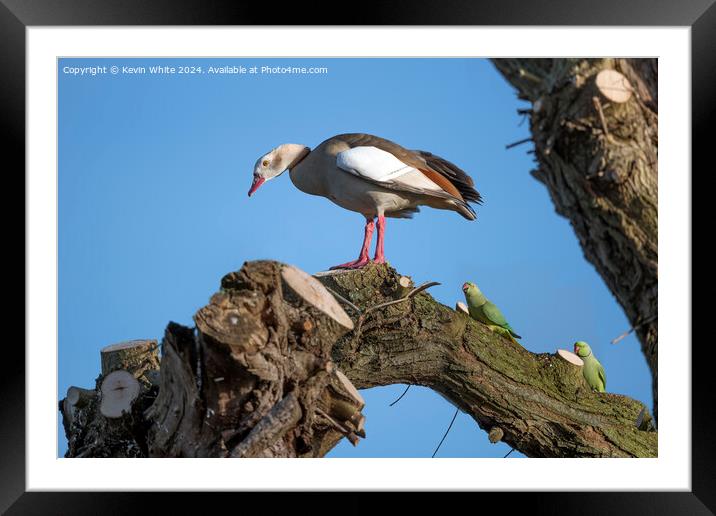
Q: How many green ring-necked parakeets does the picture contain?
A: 2